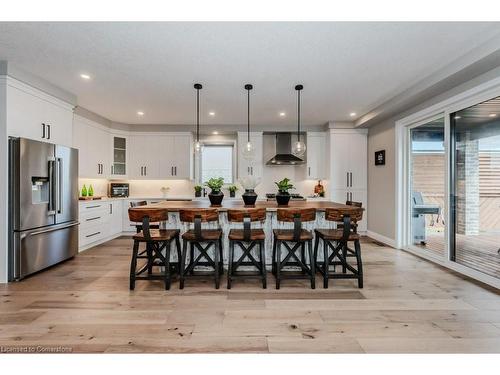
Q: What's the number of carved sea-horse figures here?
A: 0